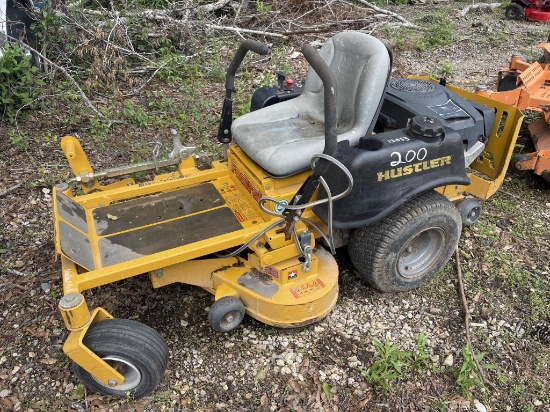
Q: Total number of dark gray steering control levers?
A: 2